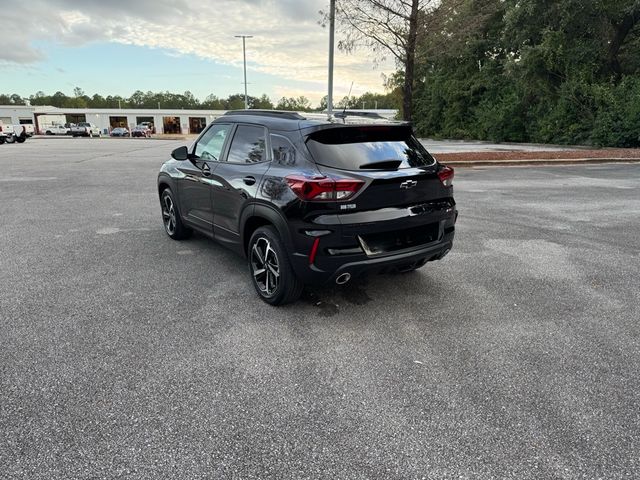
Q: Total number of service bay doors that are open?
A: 4